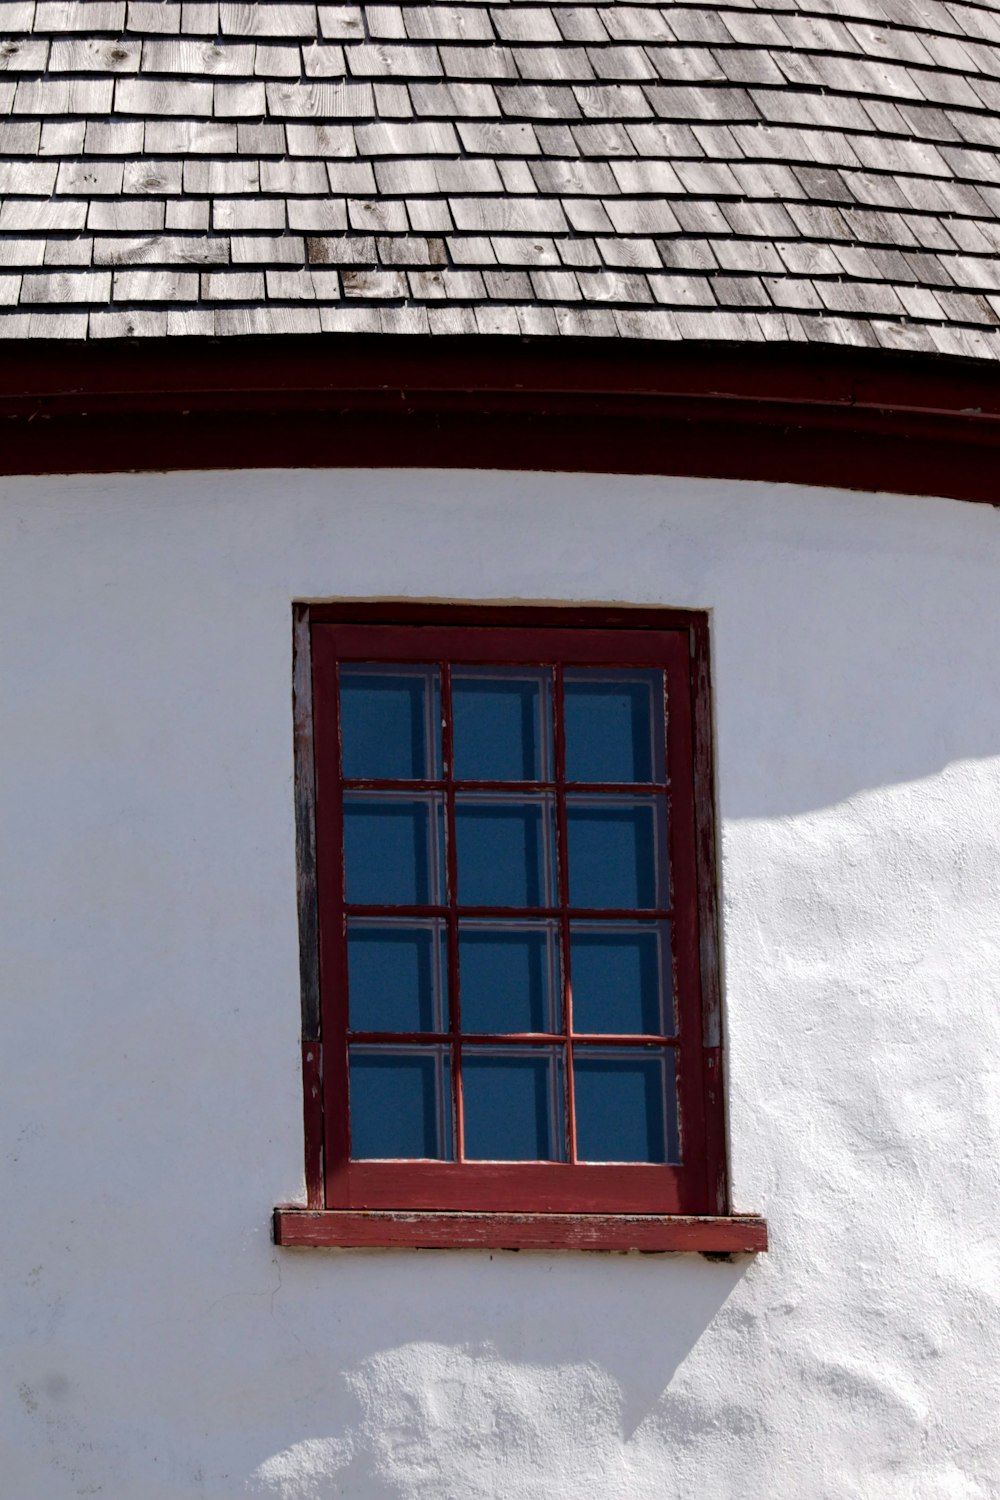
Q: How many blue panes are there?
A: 12